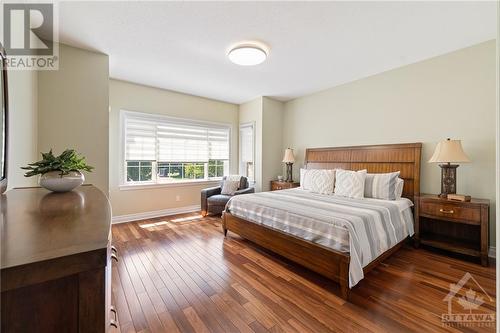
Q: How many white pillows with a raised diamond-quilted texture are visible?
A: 2